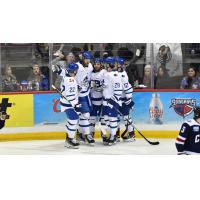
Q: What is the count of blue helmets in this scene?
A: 5